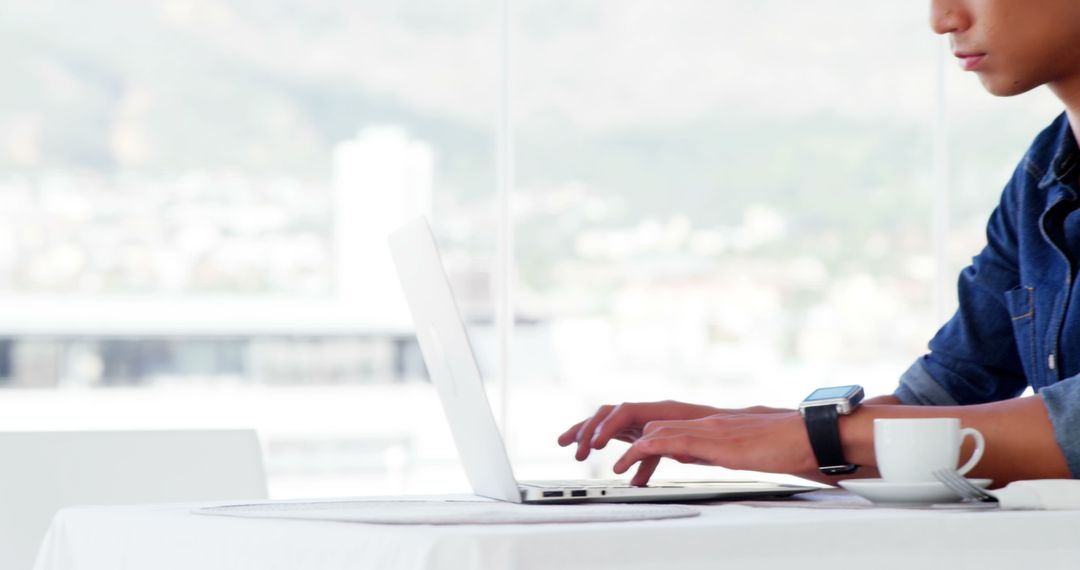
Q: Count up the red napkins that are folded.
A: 0